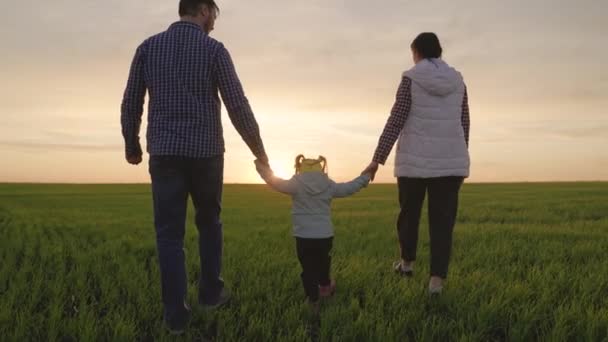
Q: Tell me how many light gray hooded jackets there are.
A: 1